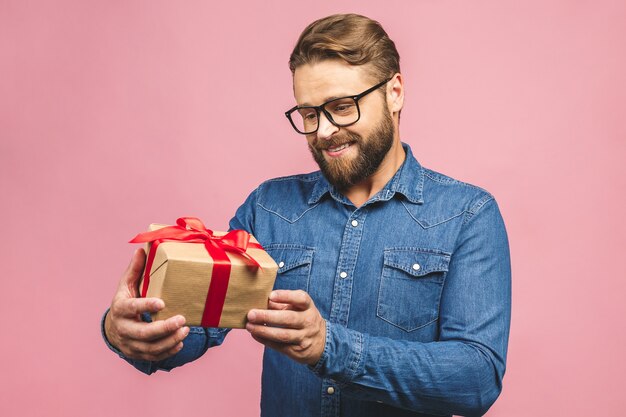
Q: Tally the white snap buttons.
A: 5